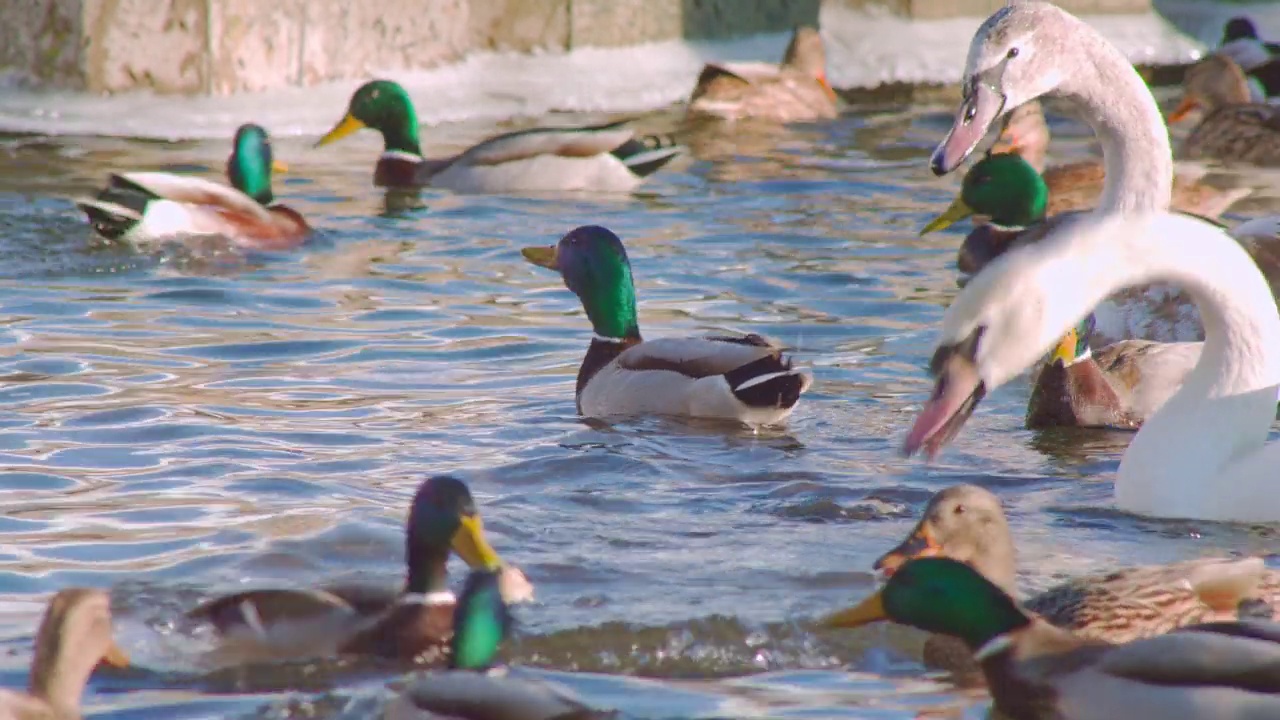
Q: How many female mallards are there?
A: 5